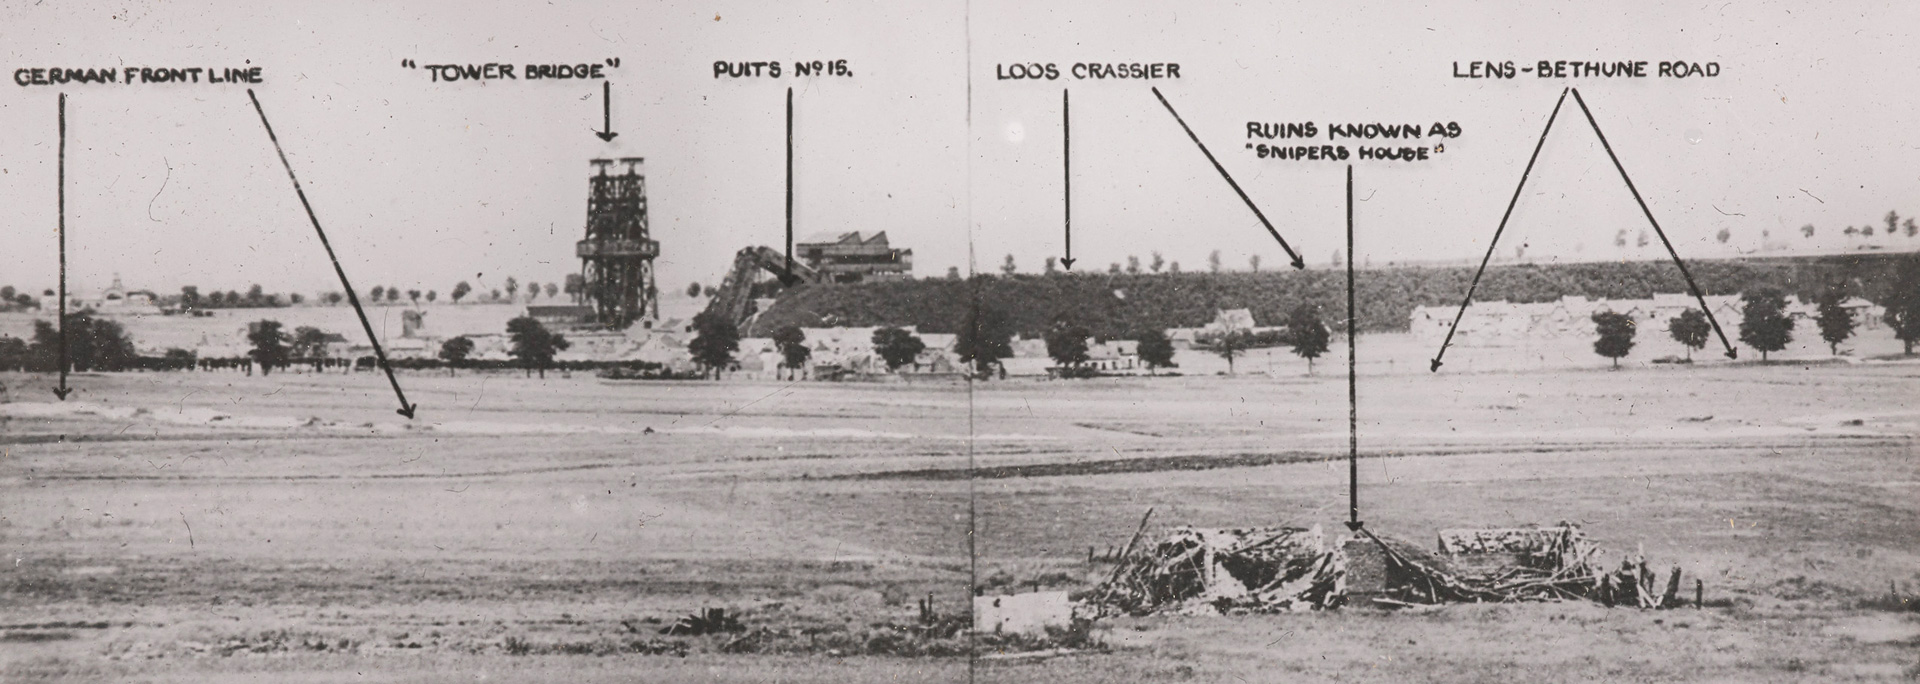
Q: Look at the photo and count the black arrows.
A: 9